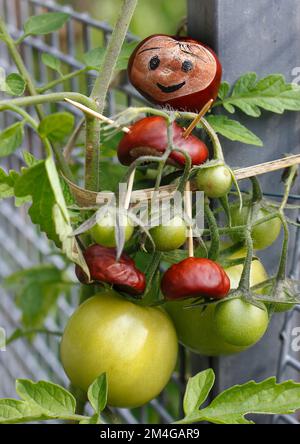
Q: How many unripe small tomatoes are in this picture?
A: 6